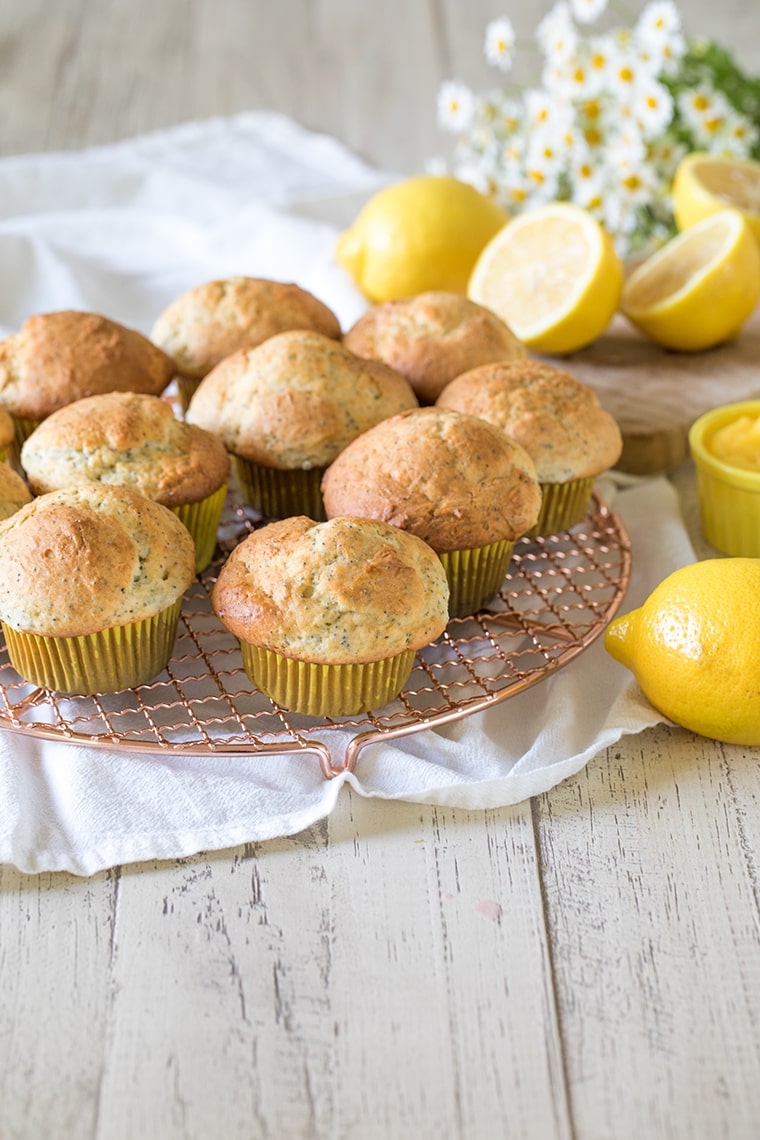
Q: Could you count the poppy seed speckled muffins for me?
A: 11